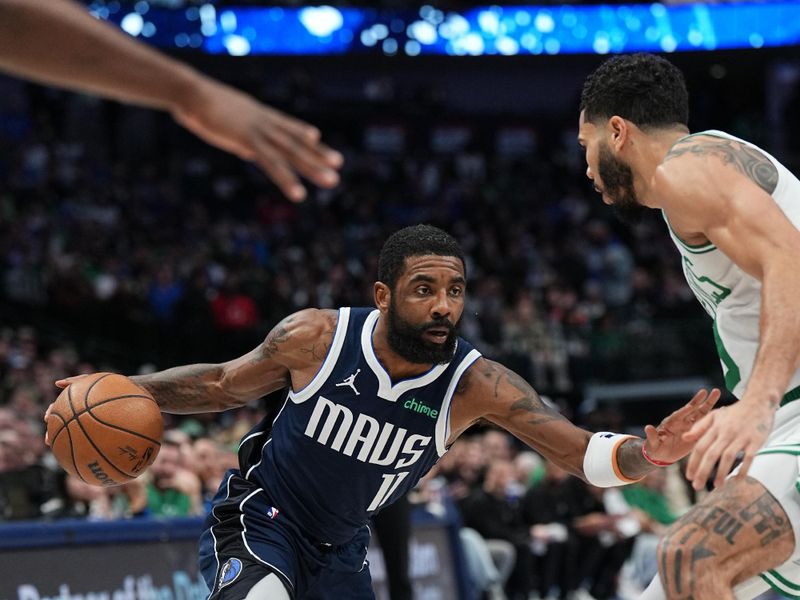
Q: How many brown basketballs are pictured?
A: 1